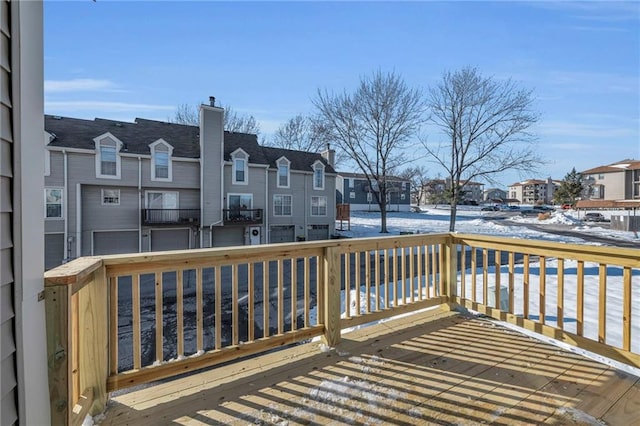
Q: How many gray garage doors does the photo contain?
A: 6